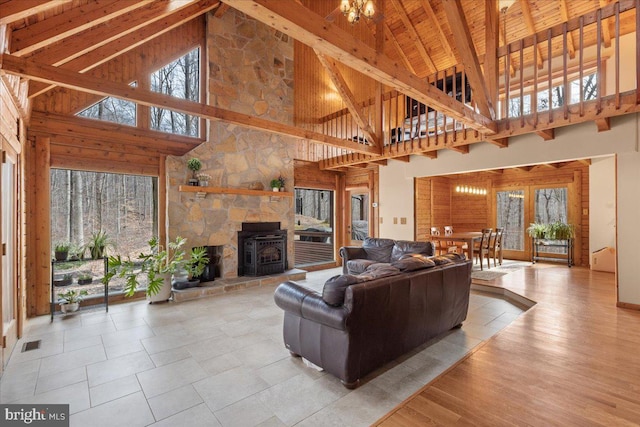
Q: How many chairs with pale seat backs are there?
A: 2